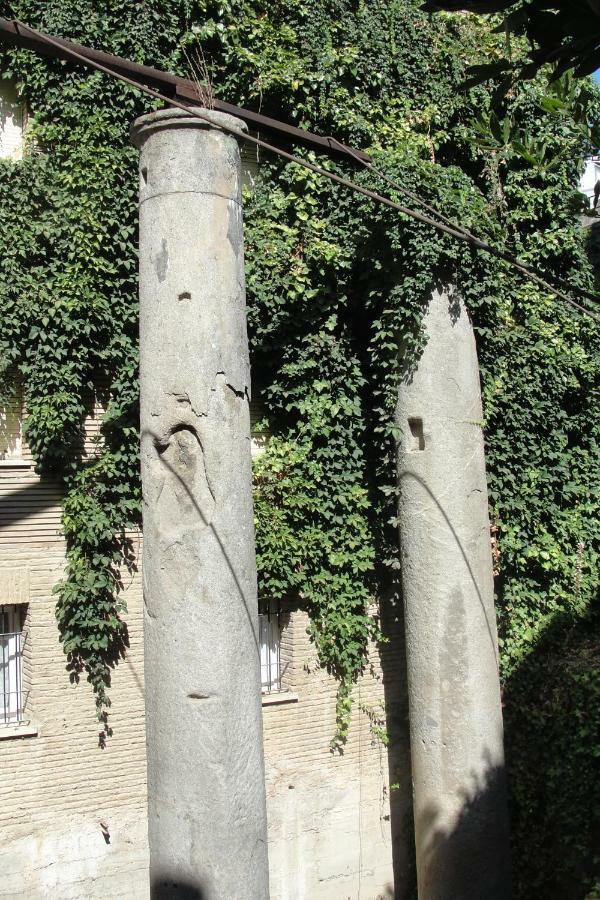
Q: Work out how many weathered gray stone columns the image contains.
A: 2